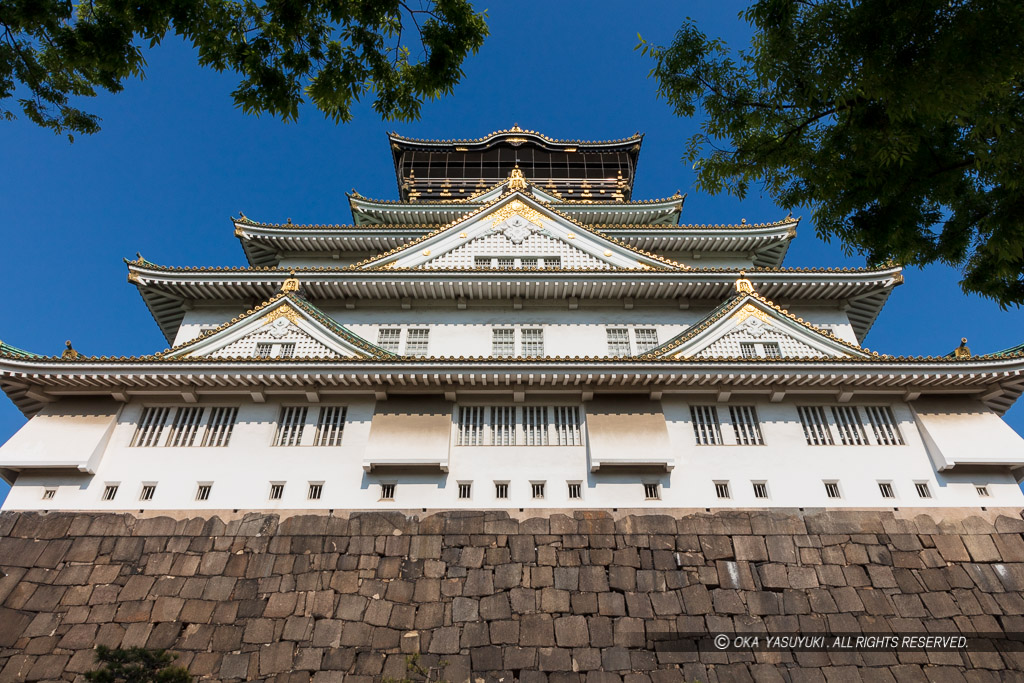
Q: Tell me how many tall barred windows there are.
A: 14